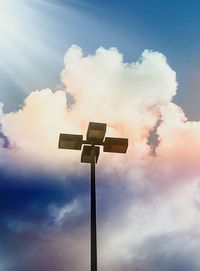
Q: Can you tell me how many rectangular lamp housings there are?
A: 4